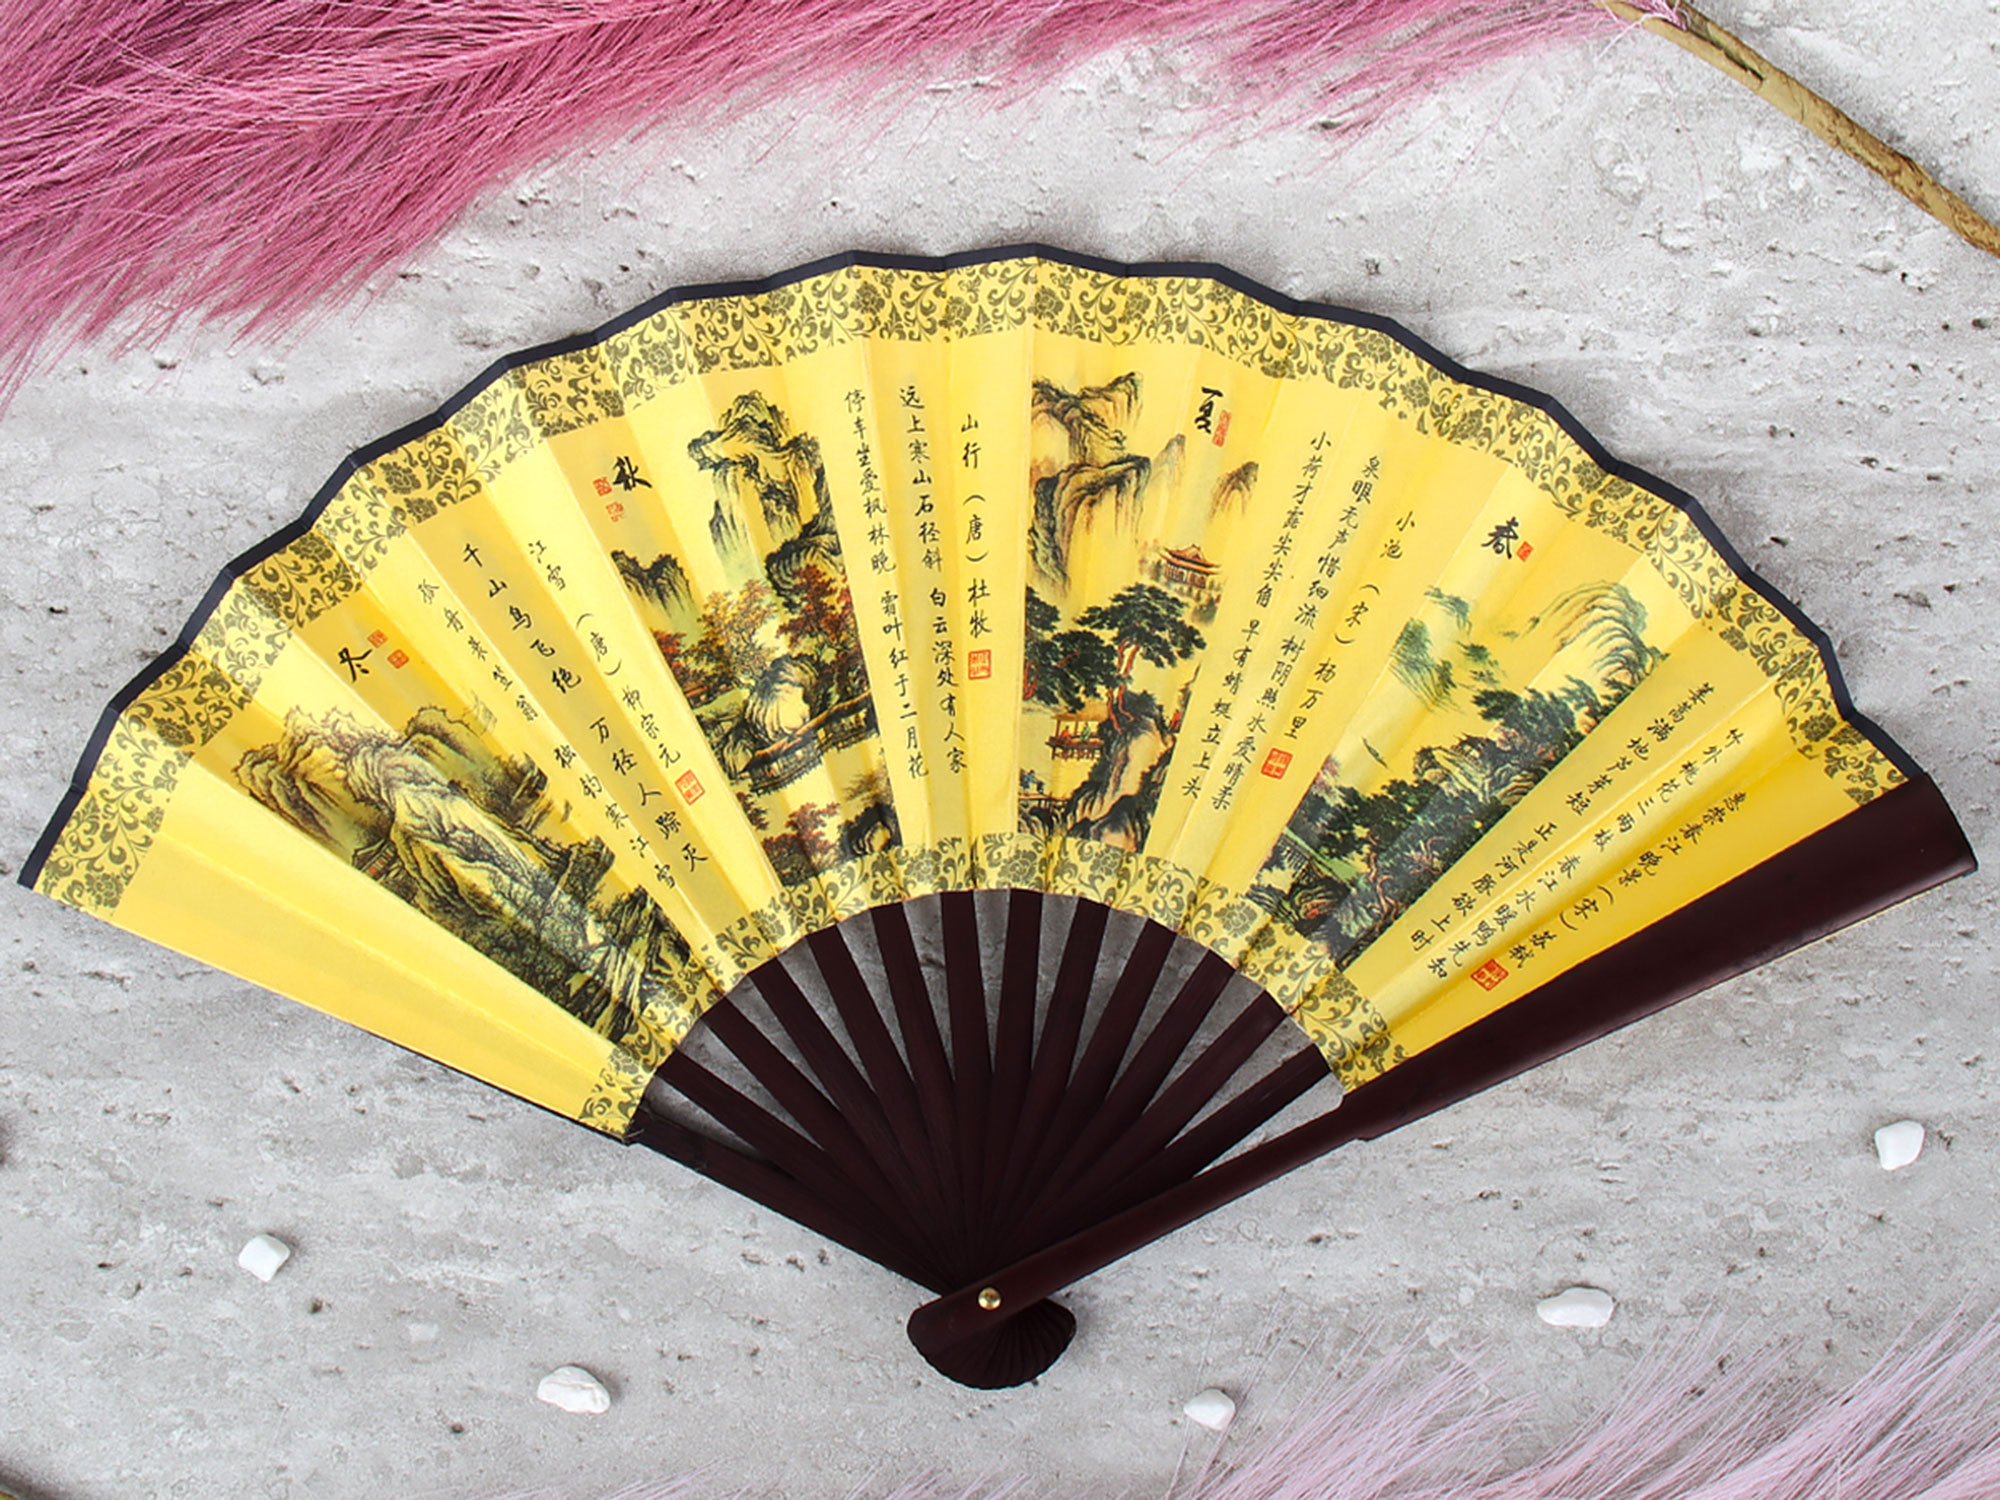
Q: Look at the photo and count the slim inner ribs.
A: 12